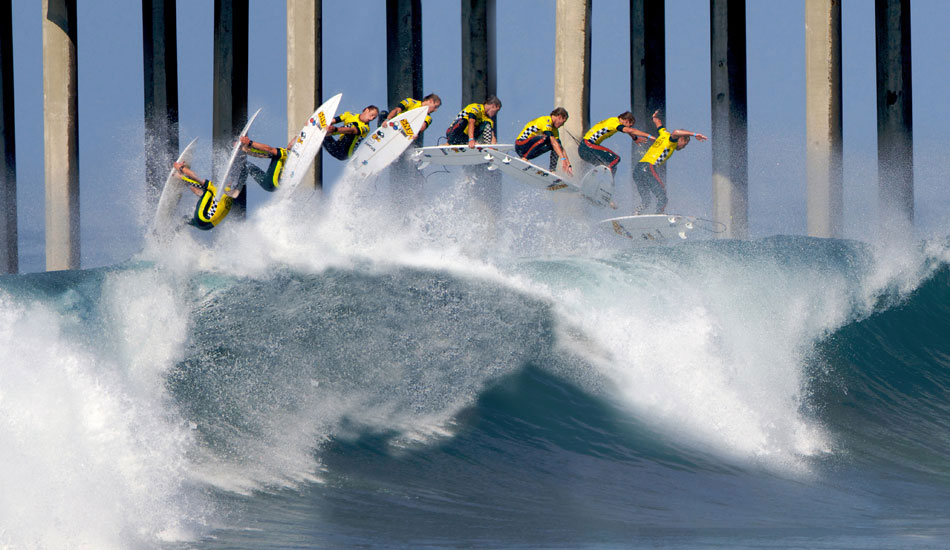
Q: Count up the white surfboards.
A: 8